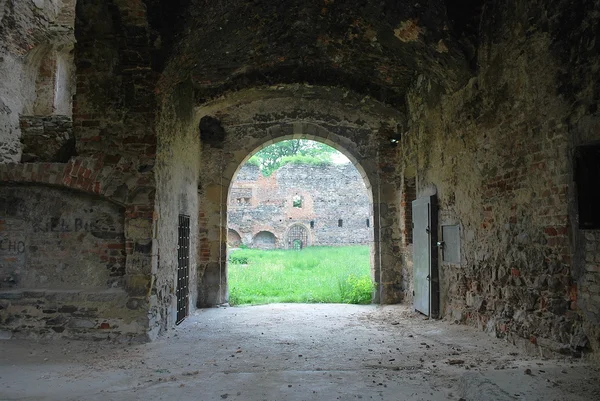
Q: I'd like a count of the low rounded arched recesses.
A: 2